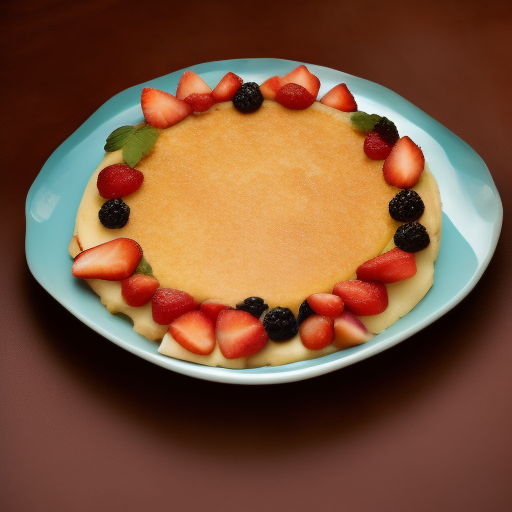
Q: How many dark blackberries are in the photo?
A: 8